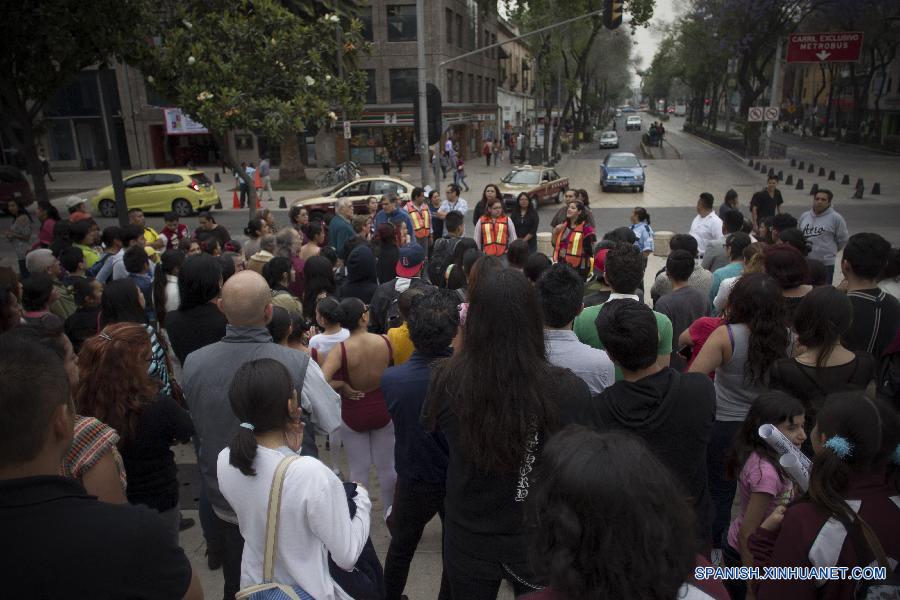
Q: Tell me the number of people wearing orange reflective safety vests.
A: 3